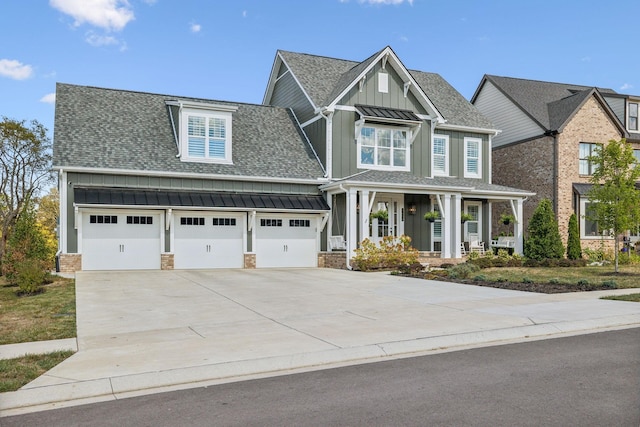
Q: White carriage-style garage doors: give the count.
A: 3